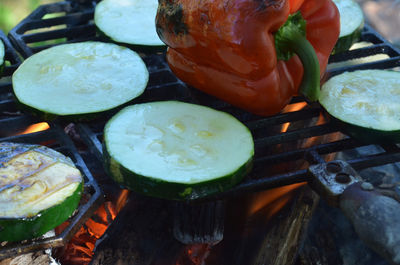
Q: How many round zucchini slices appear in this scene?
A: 7